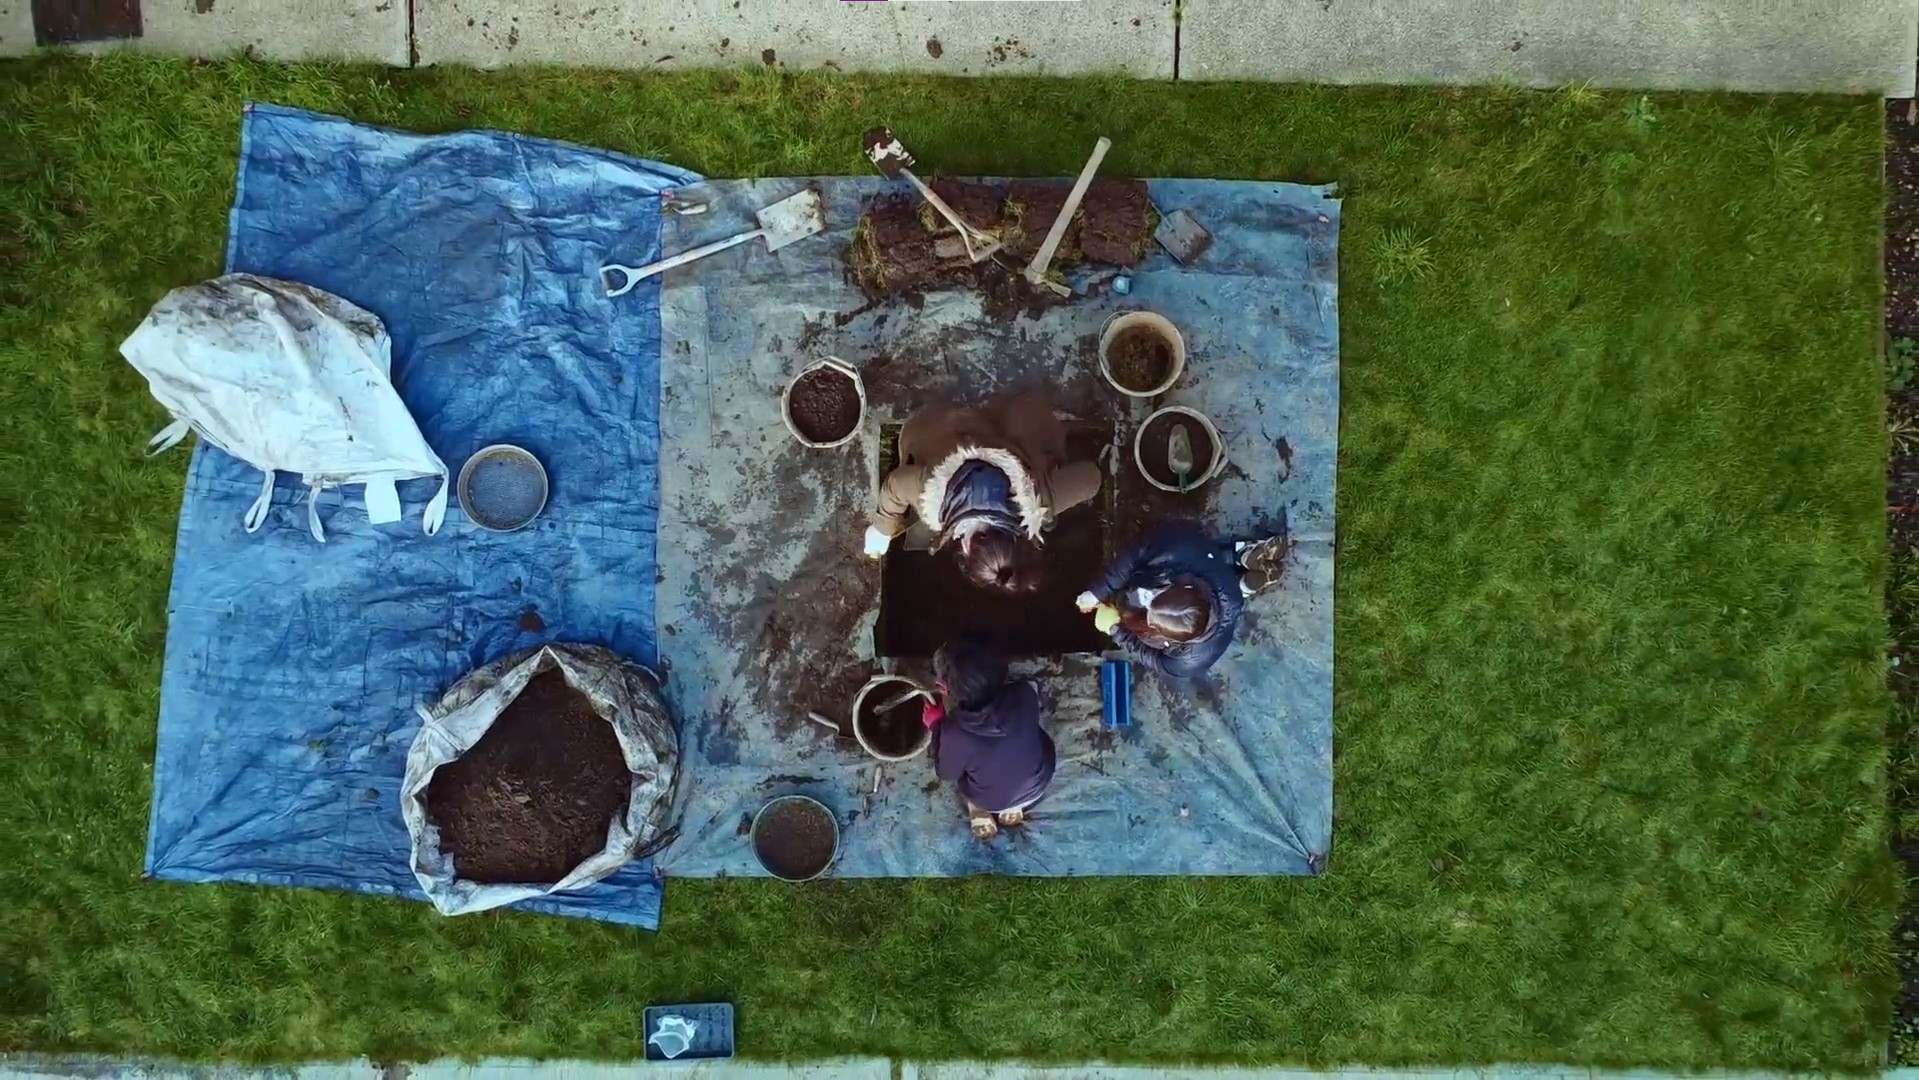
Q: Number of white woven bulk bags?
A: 2